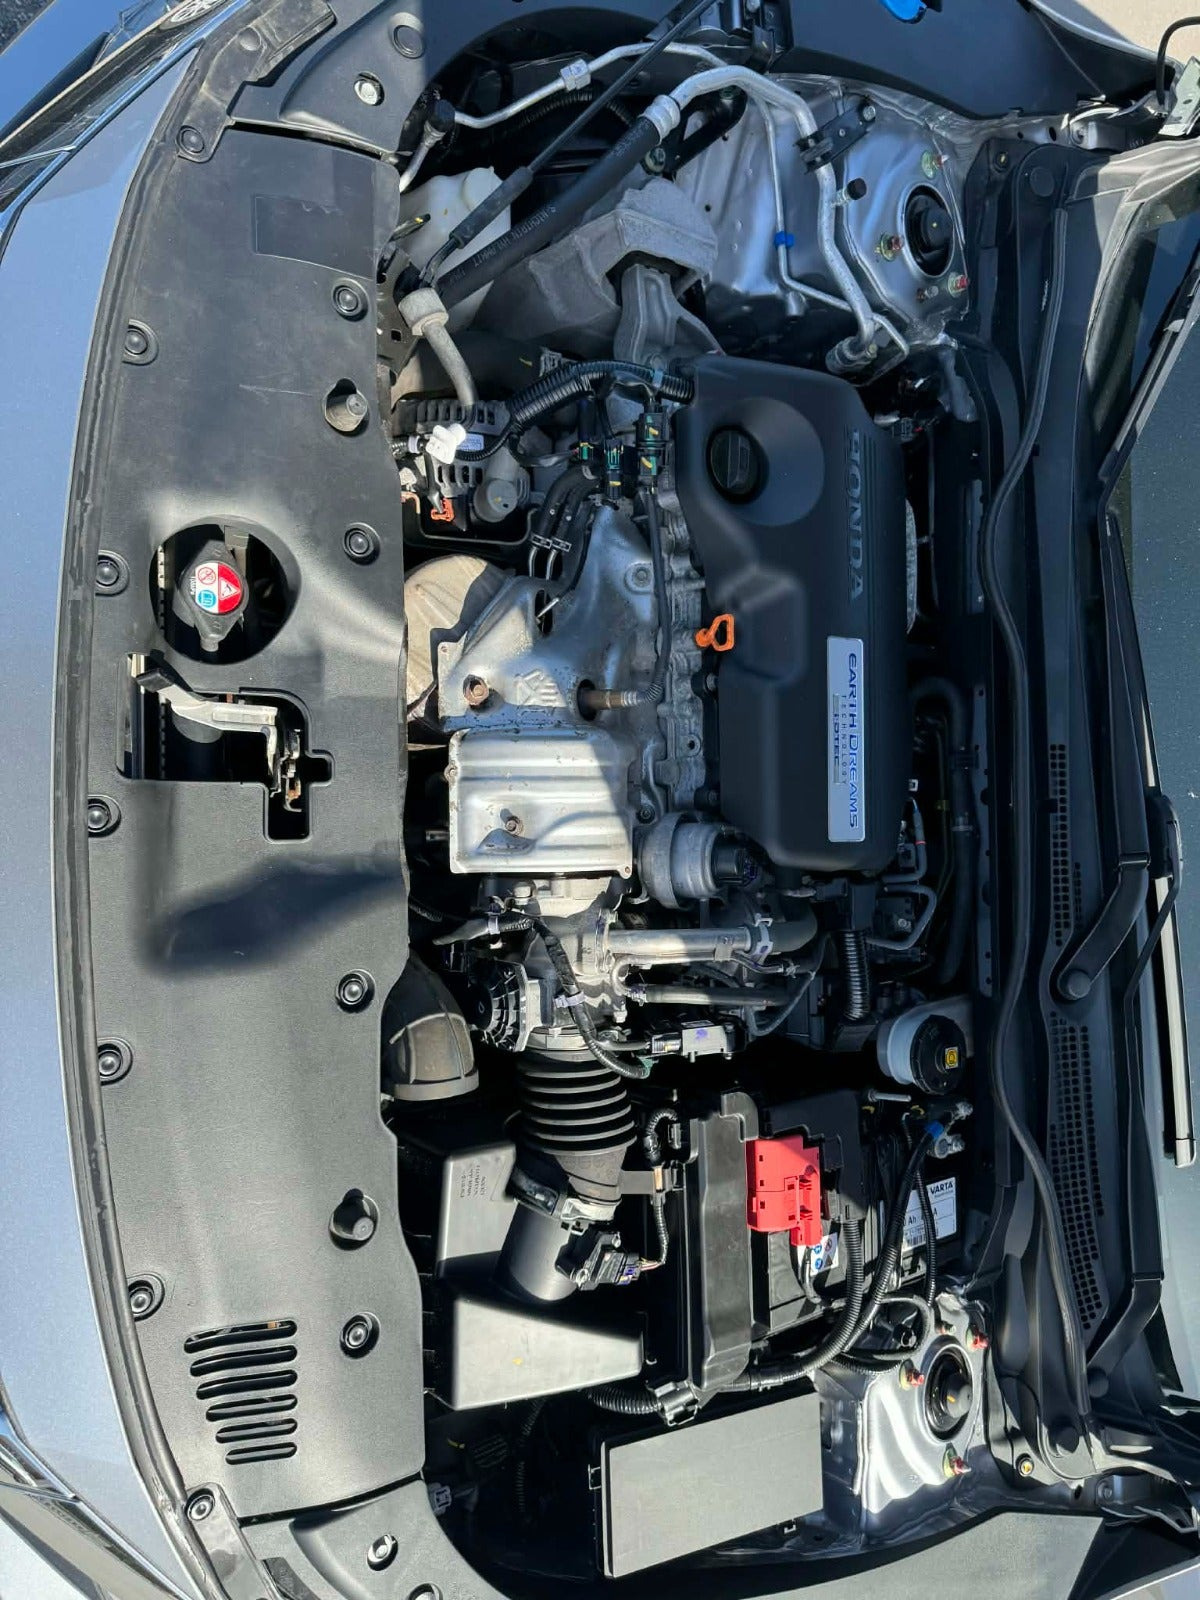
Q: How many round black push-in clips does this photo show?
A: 11